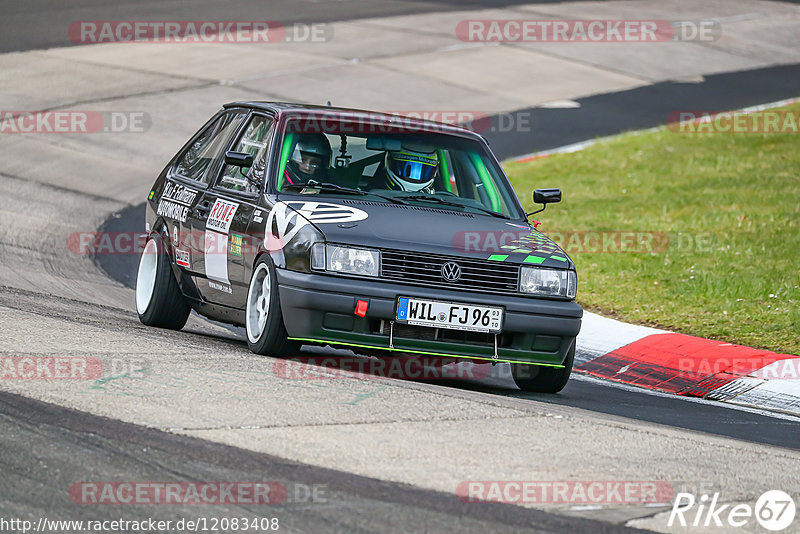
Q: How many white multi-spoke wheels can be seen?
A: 2